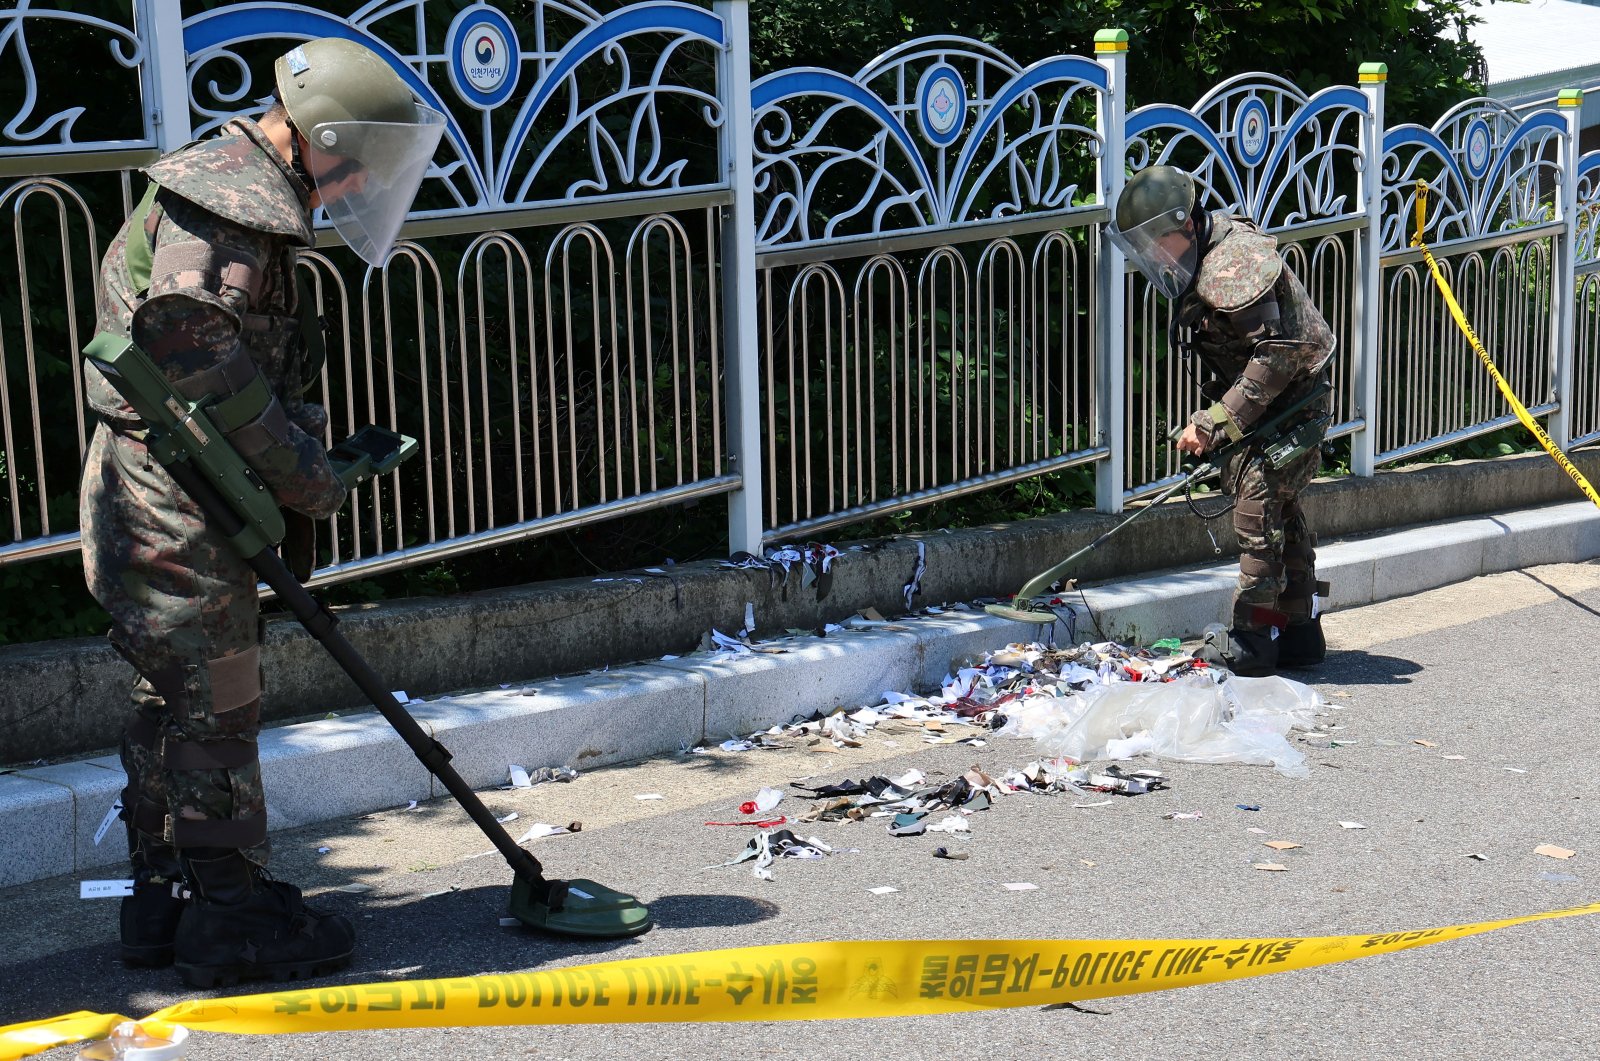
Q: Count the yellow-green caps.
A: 3